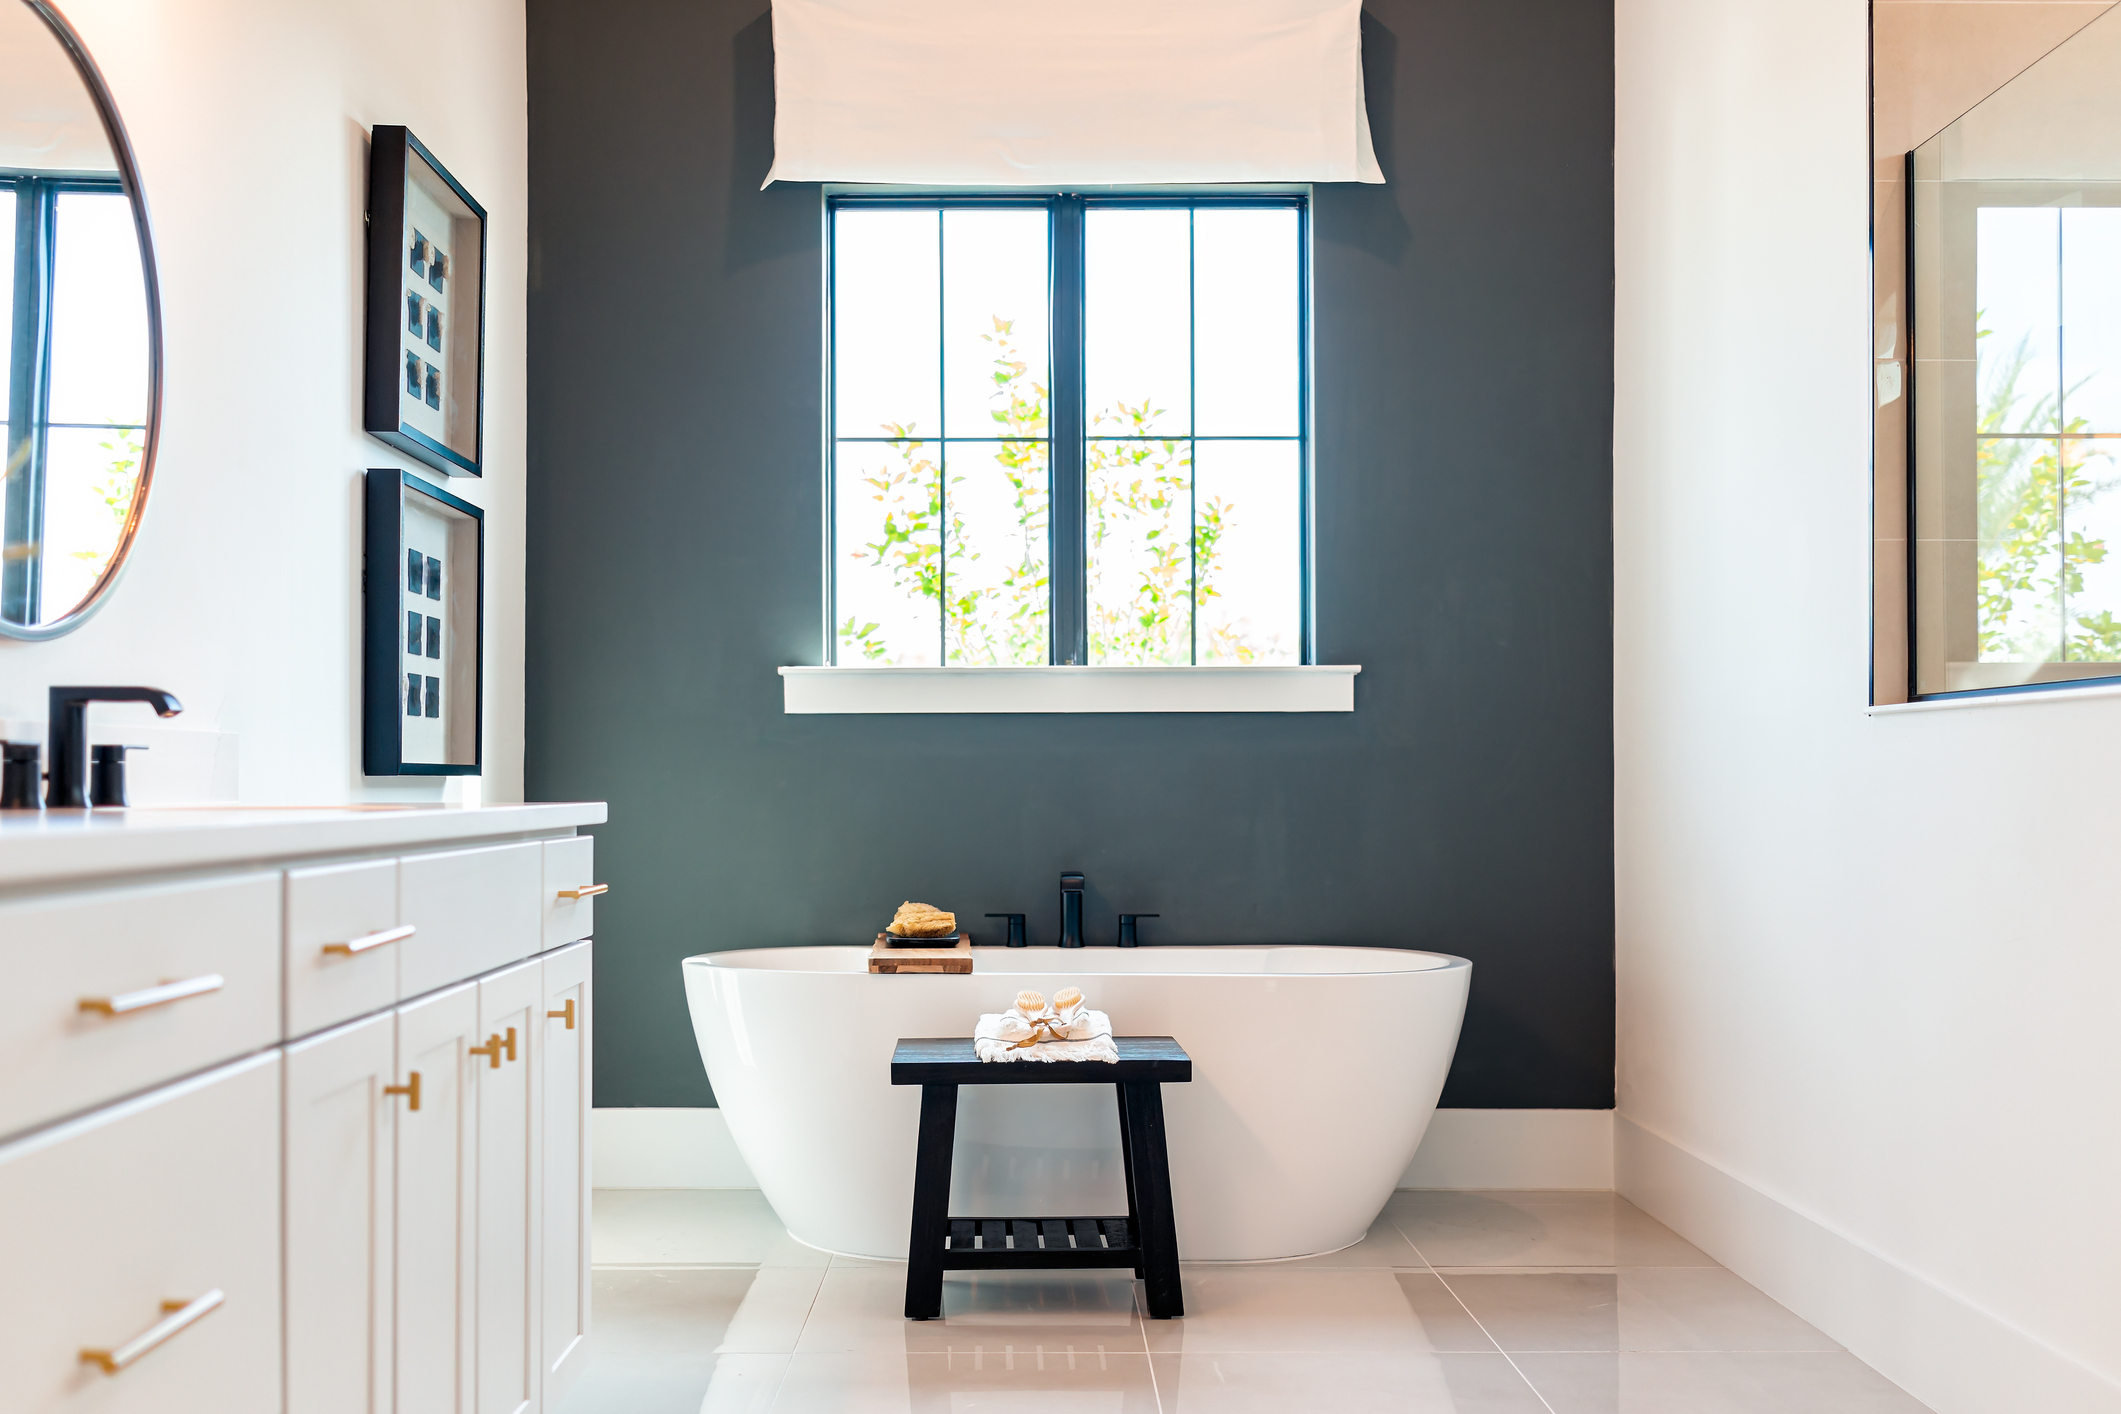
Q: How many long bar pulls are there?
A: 4